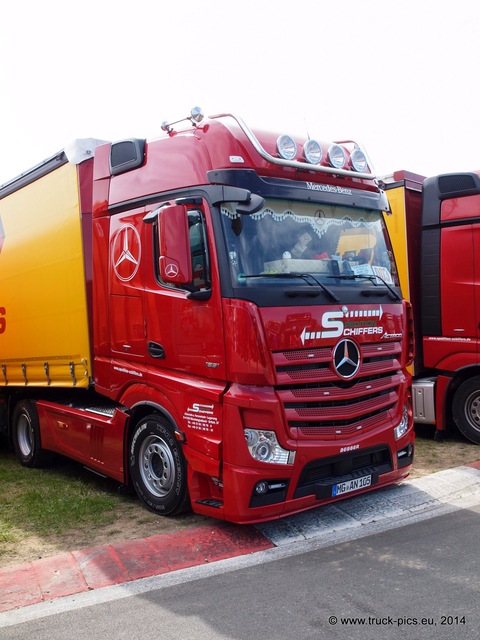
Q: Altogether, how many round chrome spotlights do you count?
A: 4